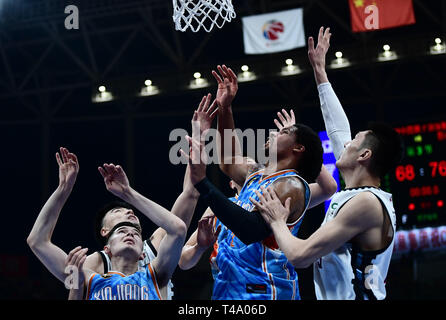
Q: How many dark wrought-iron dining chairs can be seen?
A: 0